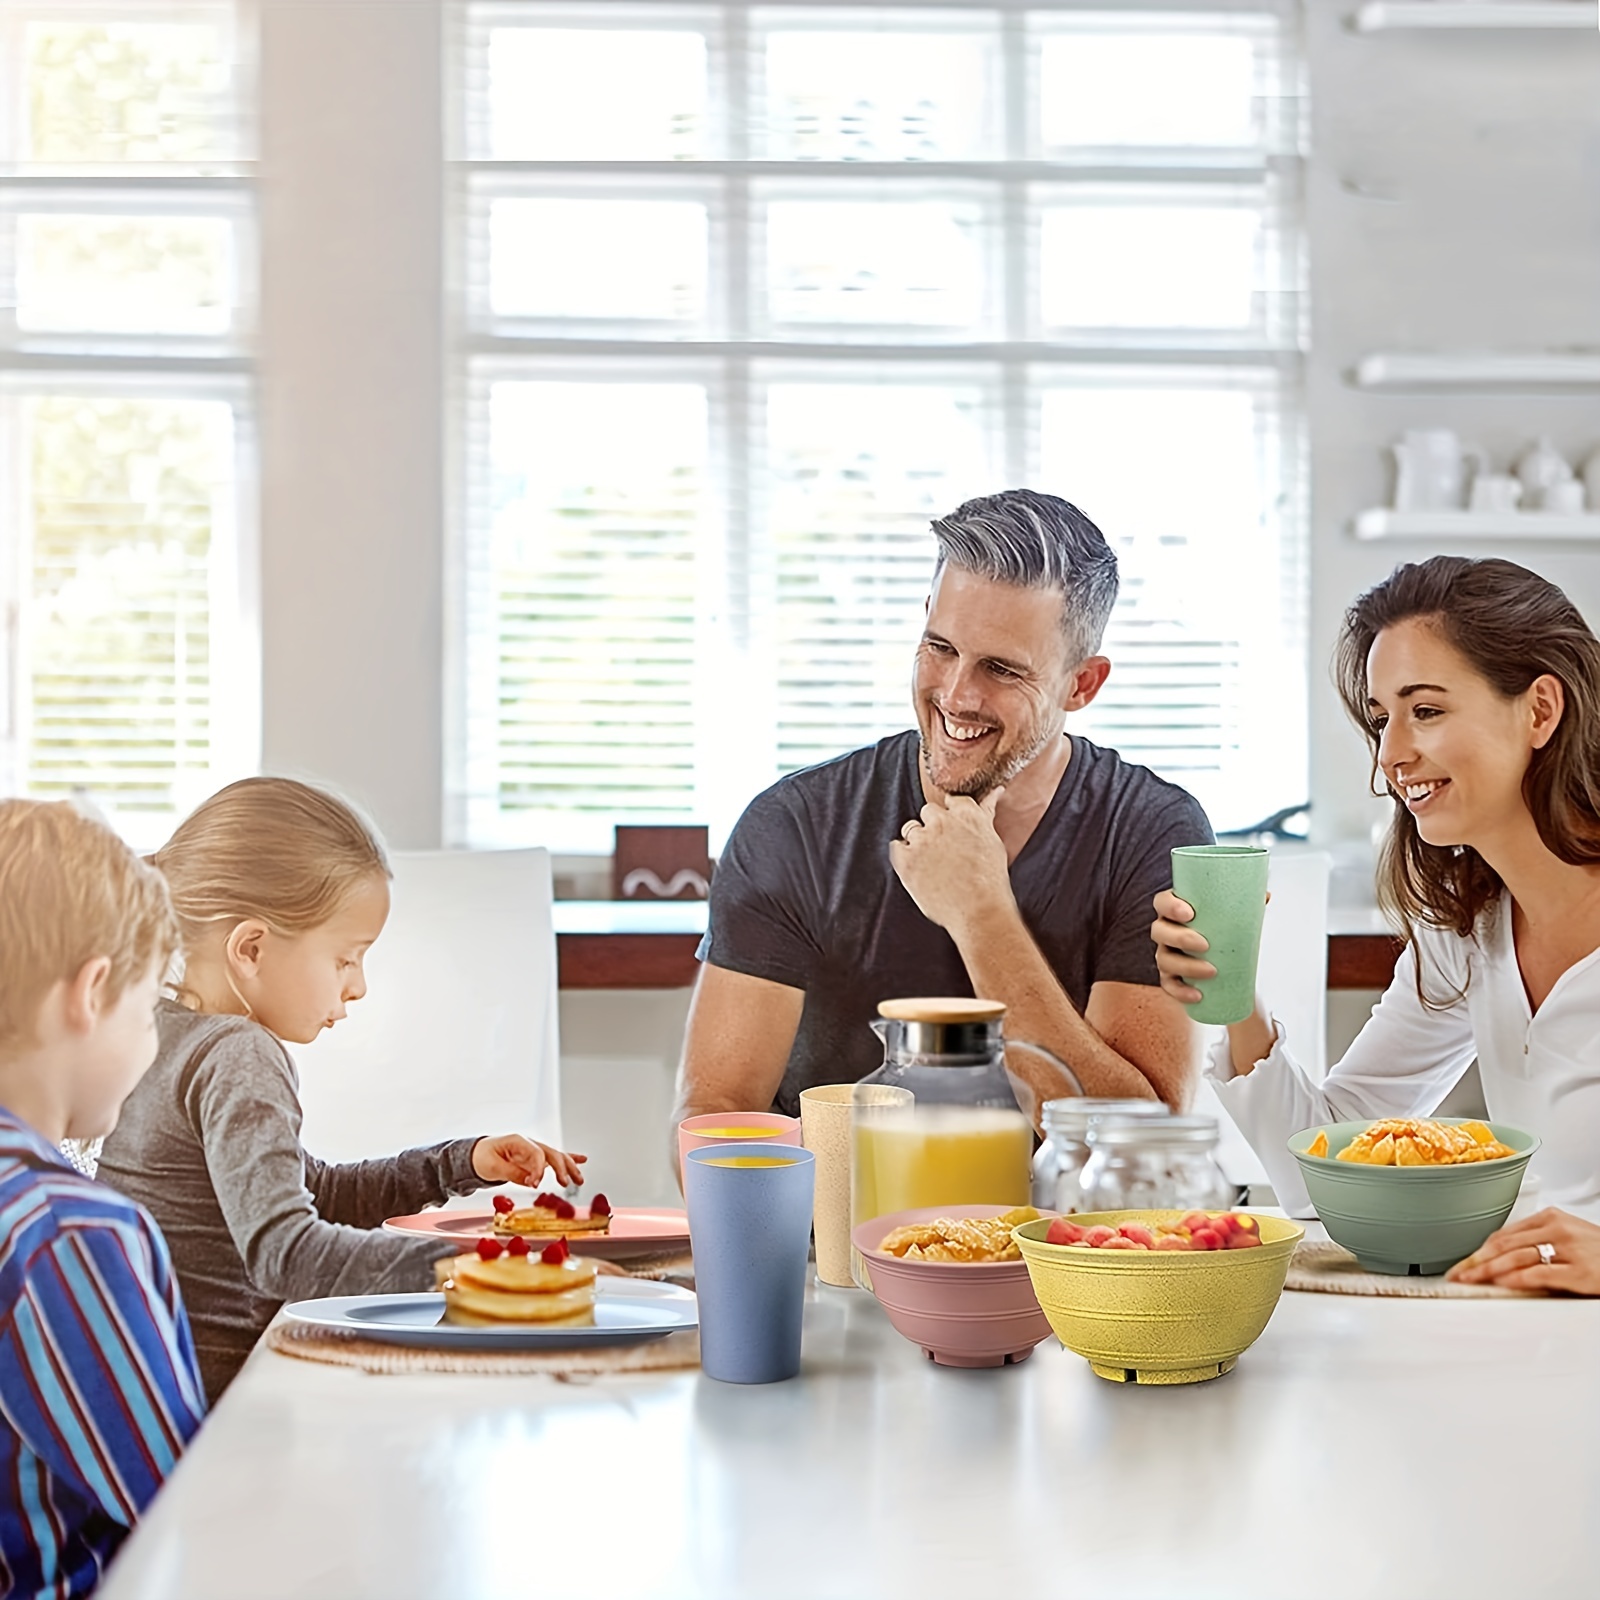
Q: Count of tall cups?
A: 4